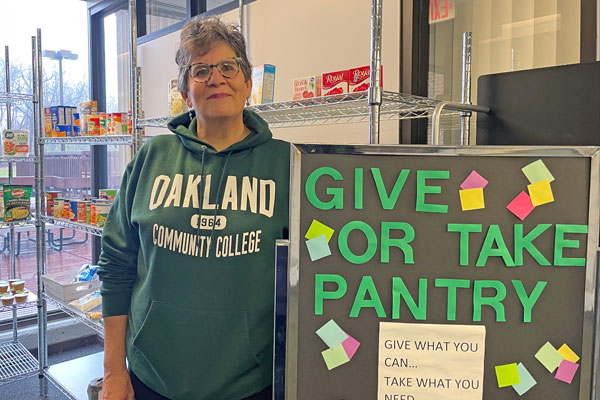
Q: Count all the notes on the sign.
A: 15